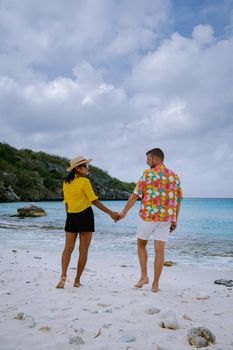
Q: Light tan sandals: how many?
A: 0